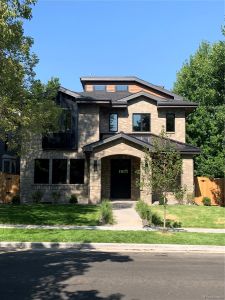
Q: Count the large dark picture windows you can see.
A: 3